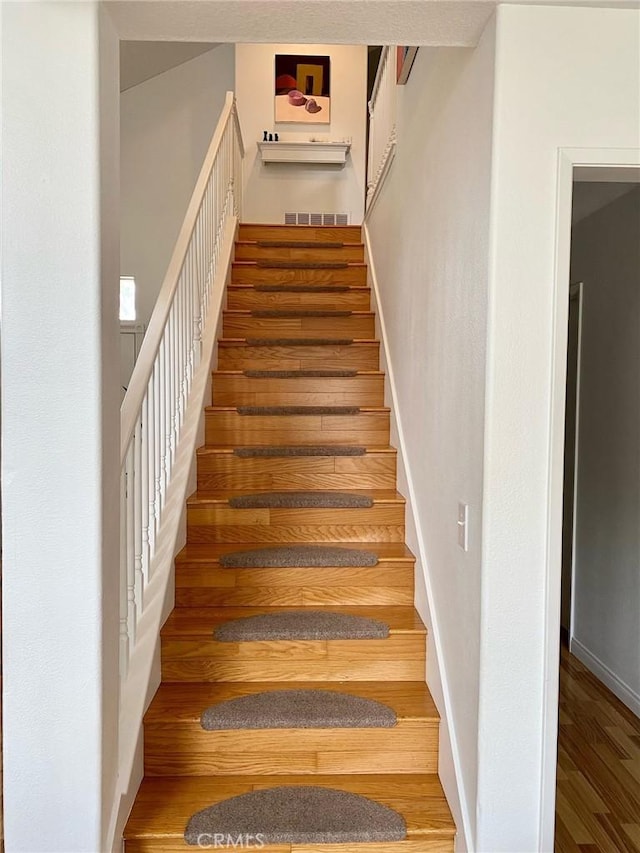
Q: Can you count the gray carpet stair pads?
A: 13